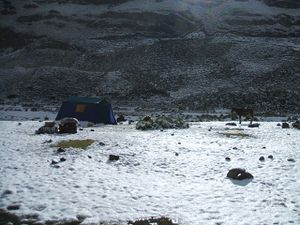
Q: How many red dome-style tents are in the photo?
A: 0